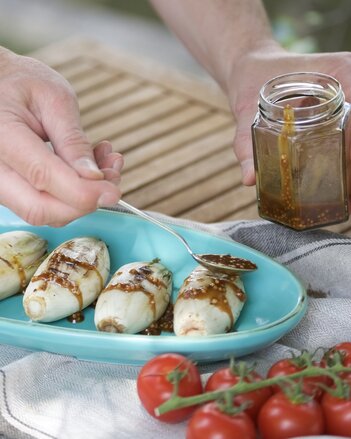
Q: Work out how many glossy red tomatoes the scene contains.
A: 7